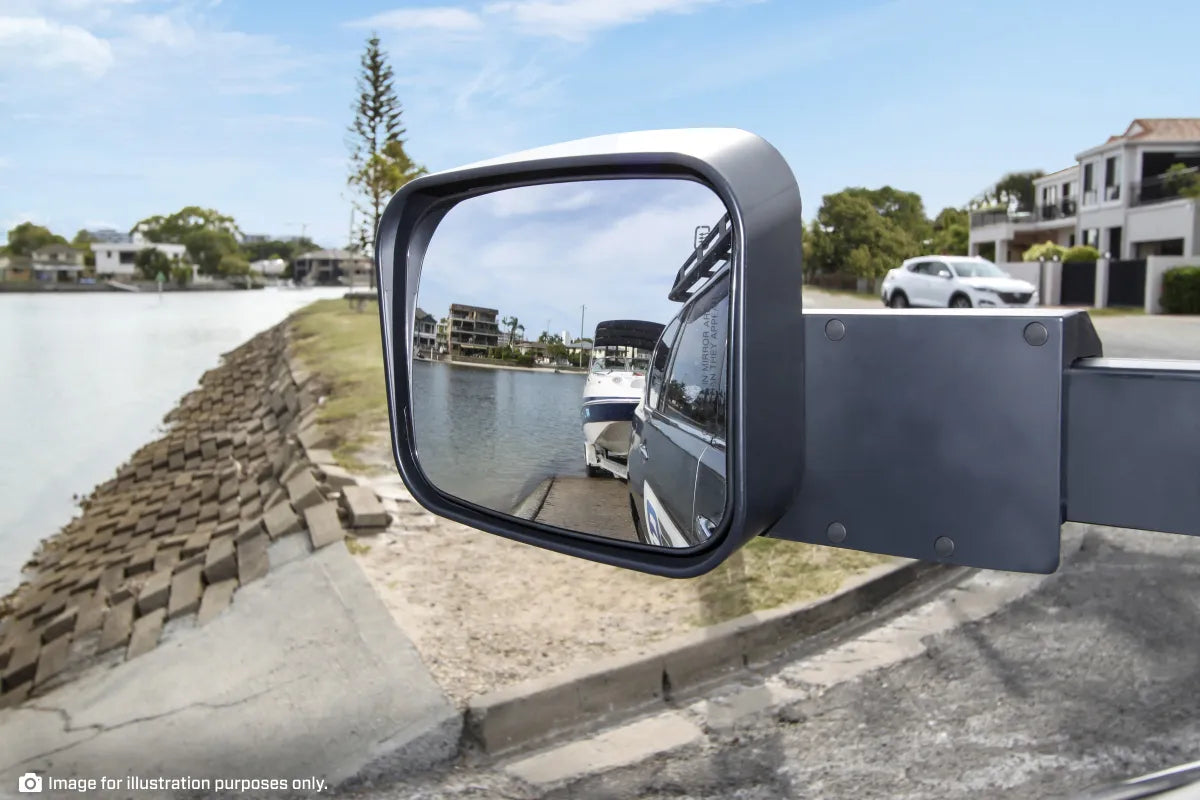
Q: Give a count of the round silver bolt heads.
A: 4